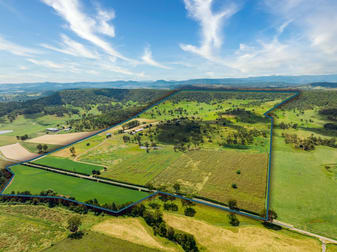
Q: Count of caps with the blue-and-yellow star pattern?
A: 0